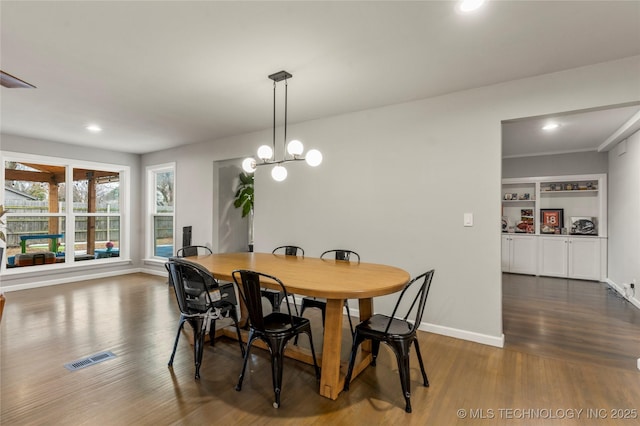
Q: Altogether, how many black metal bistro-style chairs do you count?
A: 6